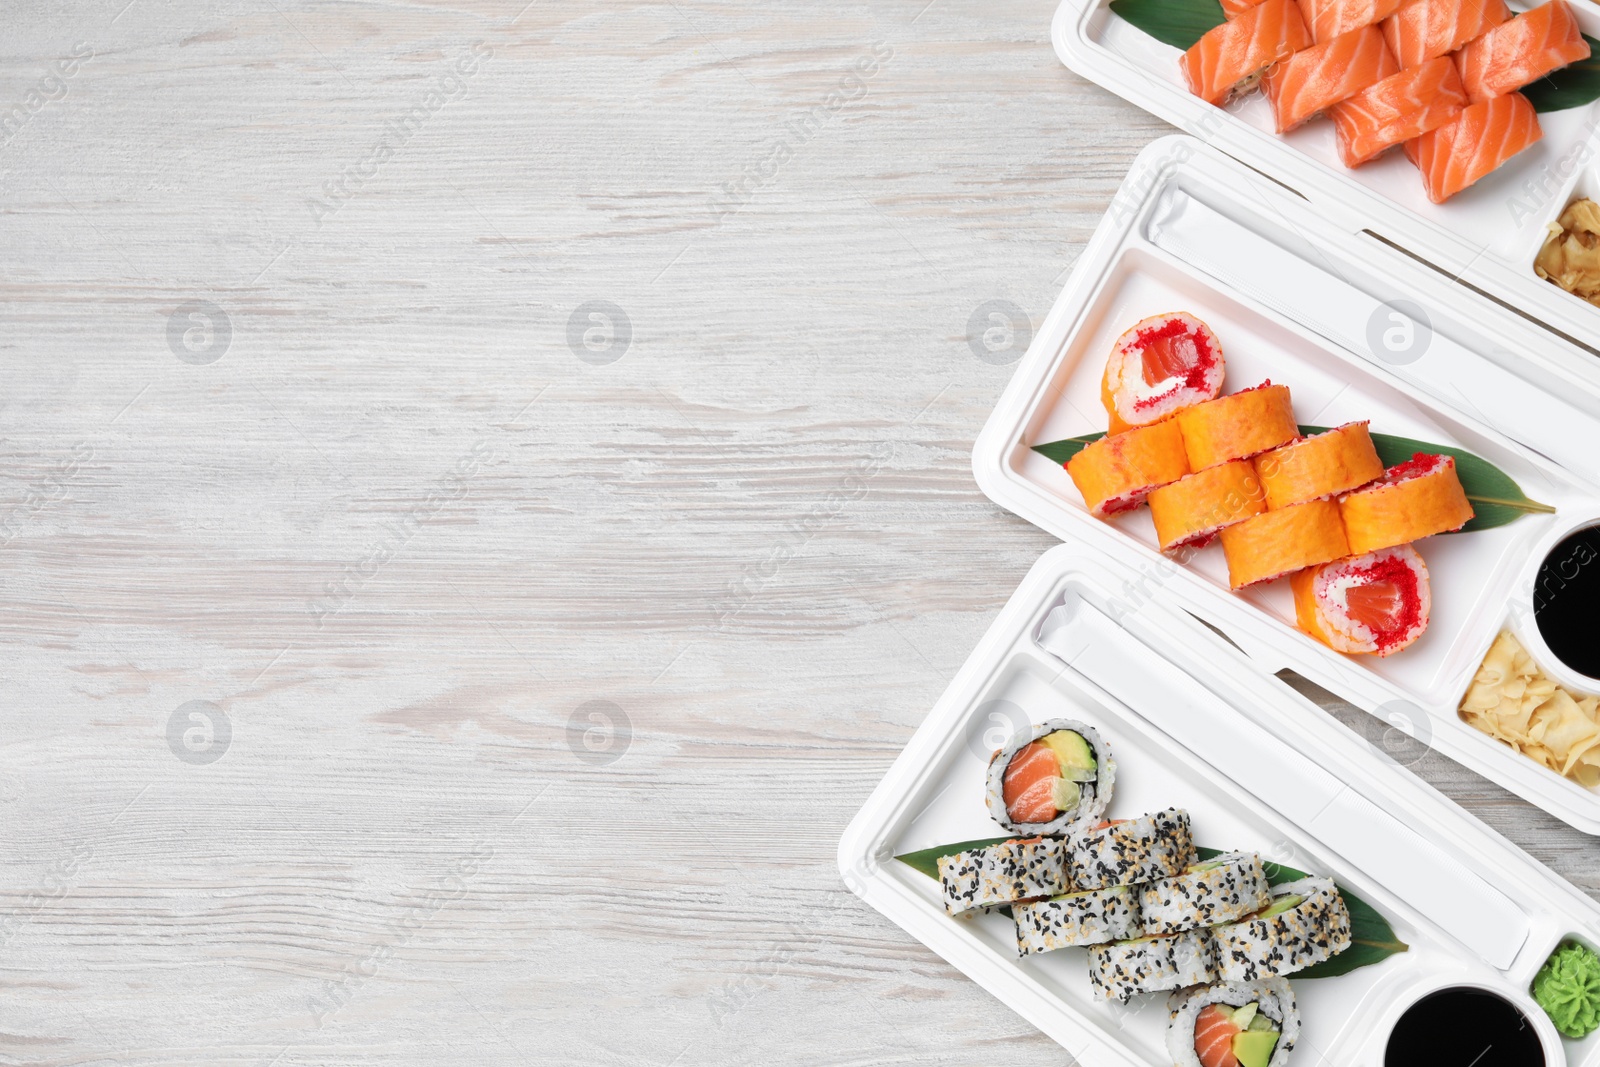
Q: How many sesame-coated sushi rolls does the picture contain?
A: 8